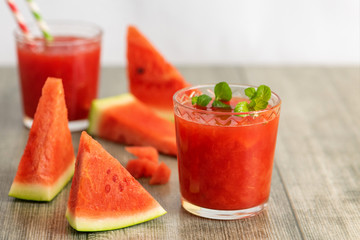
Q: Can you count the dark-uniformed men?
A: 0